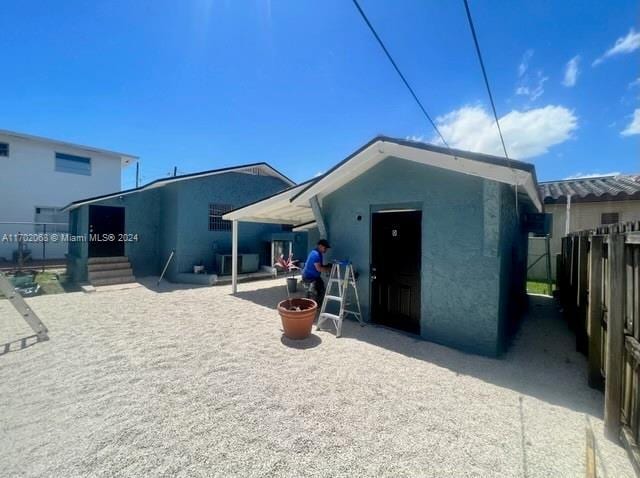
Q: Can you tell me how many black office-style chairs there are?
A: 0